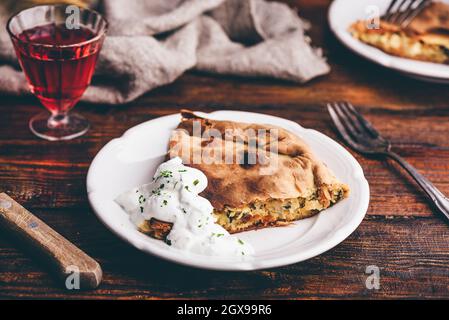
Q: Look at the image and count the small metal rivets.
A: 2